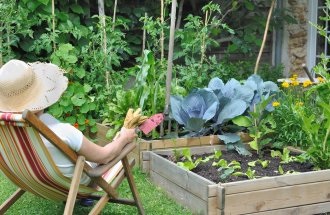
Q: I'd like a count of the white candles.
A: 0